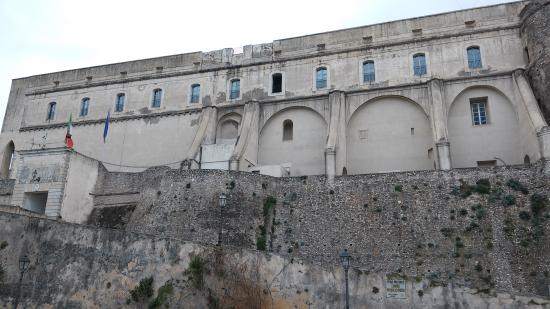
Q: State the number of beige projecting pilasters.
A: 5